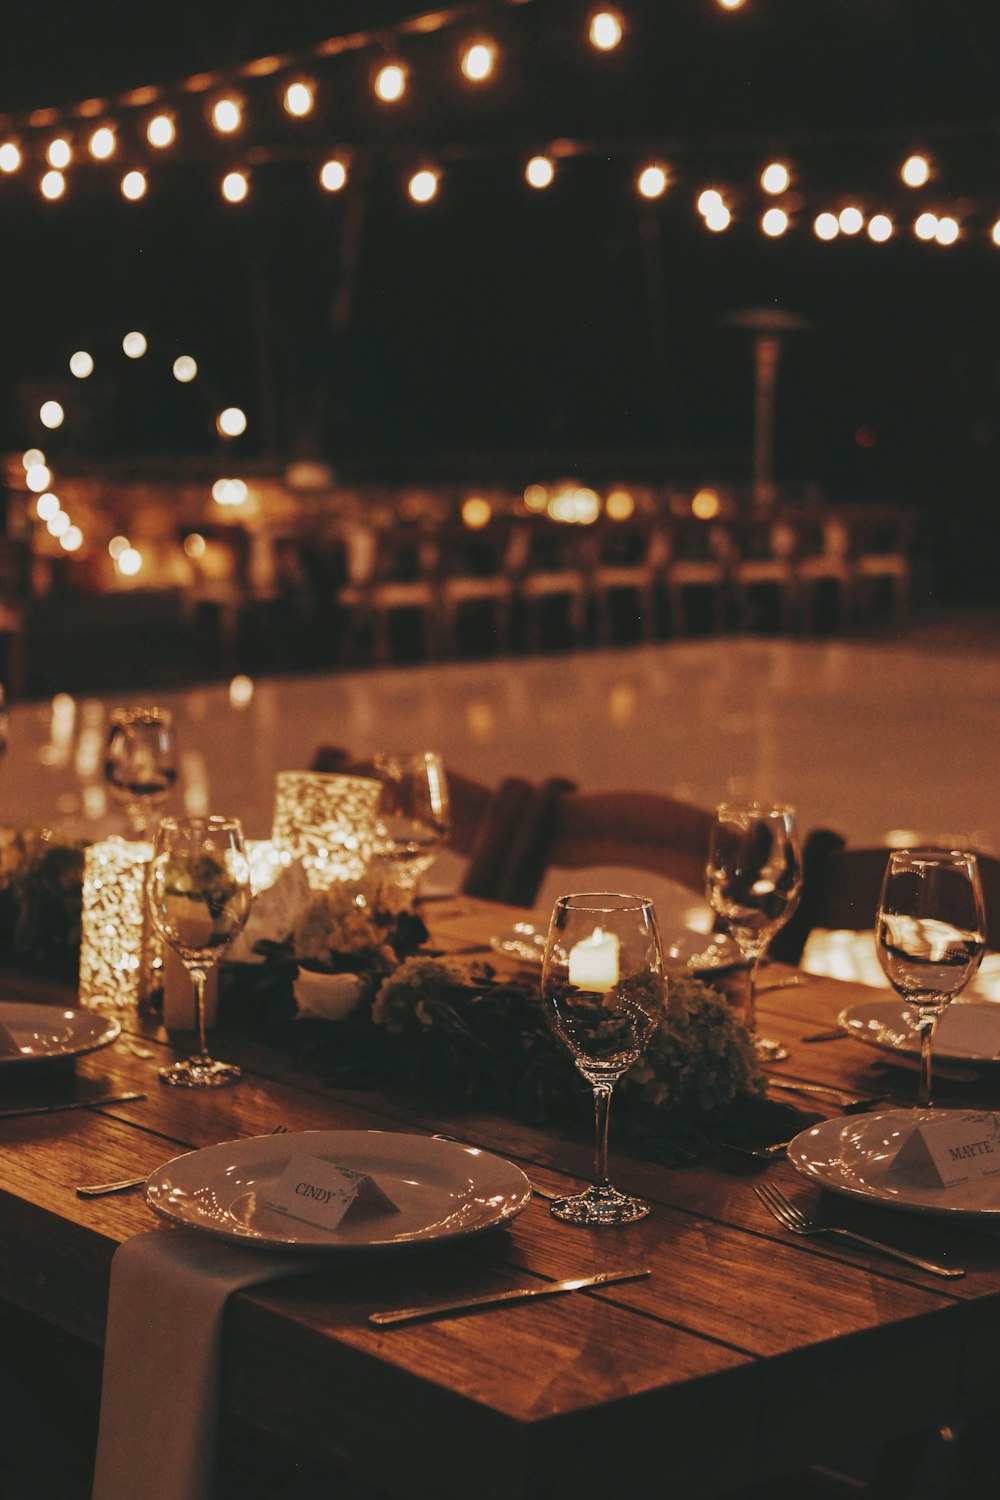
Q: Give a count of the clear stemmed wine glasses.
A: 6